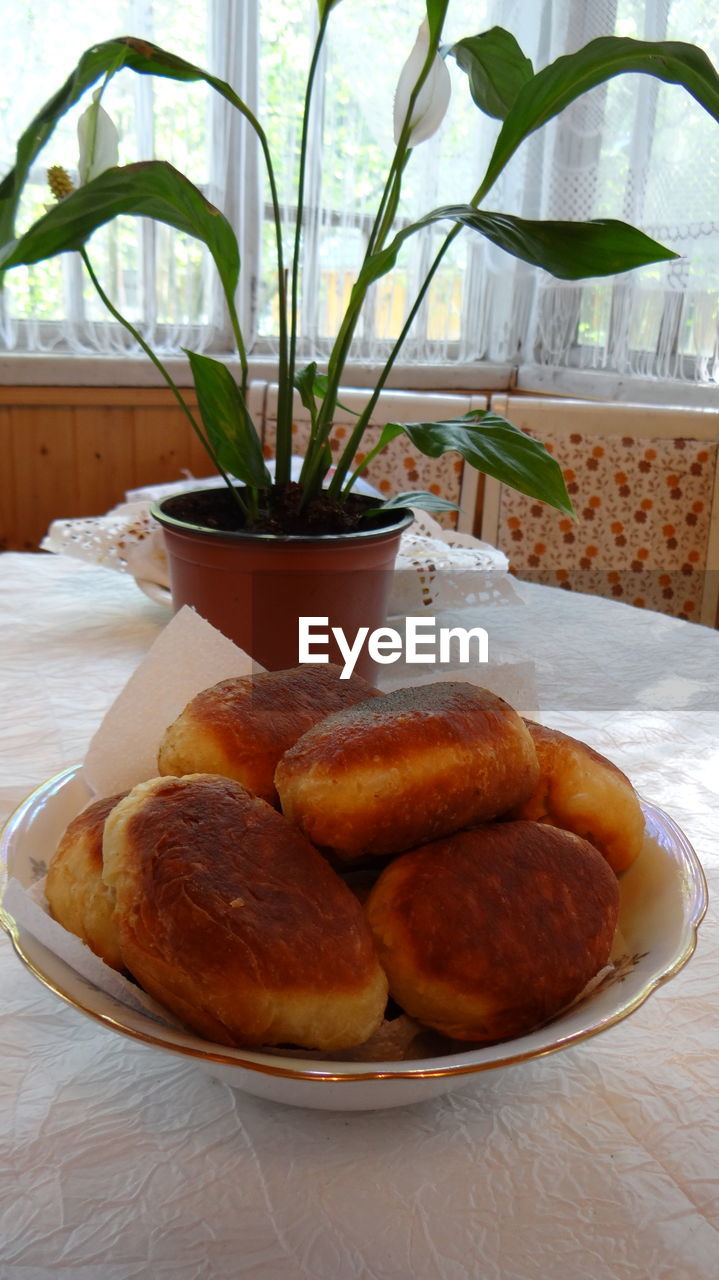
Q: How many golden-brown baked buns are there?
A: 6